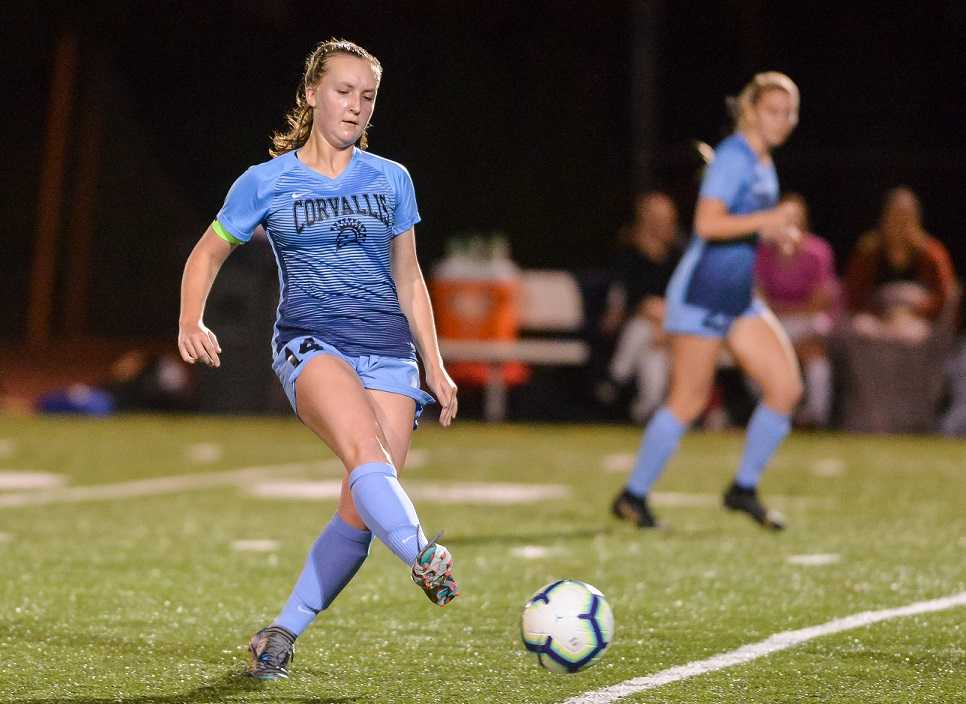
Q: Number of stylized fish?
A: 0